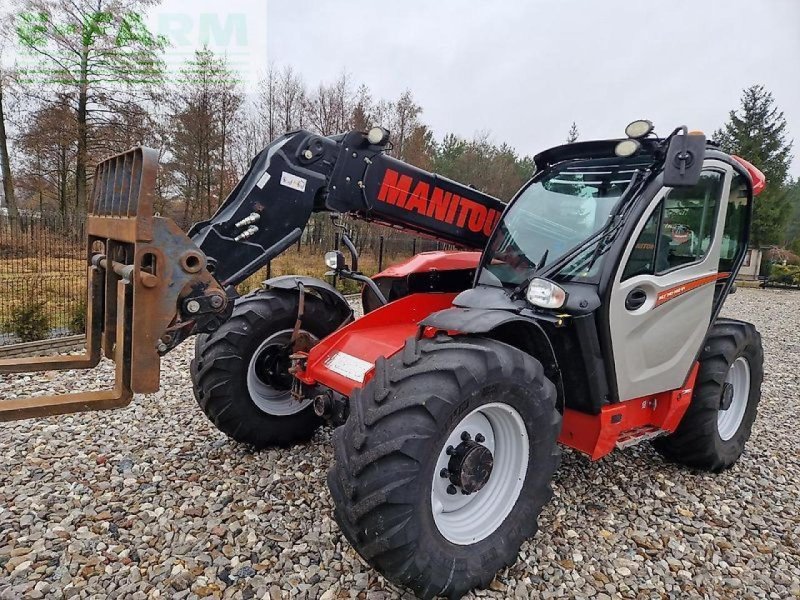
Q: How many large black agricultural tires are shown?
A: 3